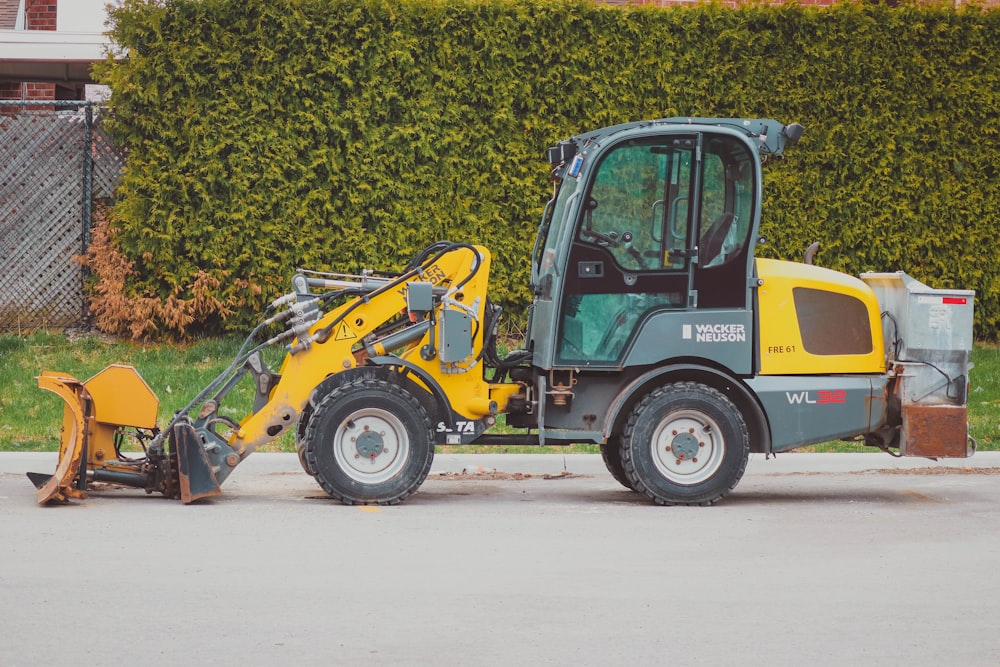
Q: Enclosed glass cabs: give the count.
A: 1